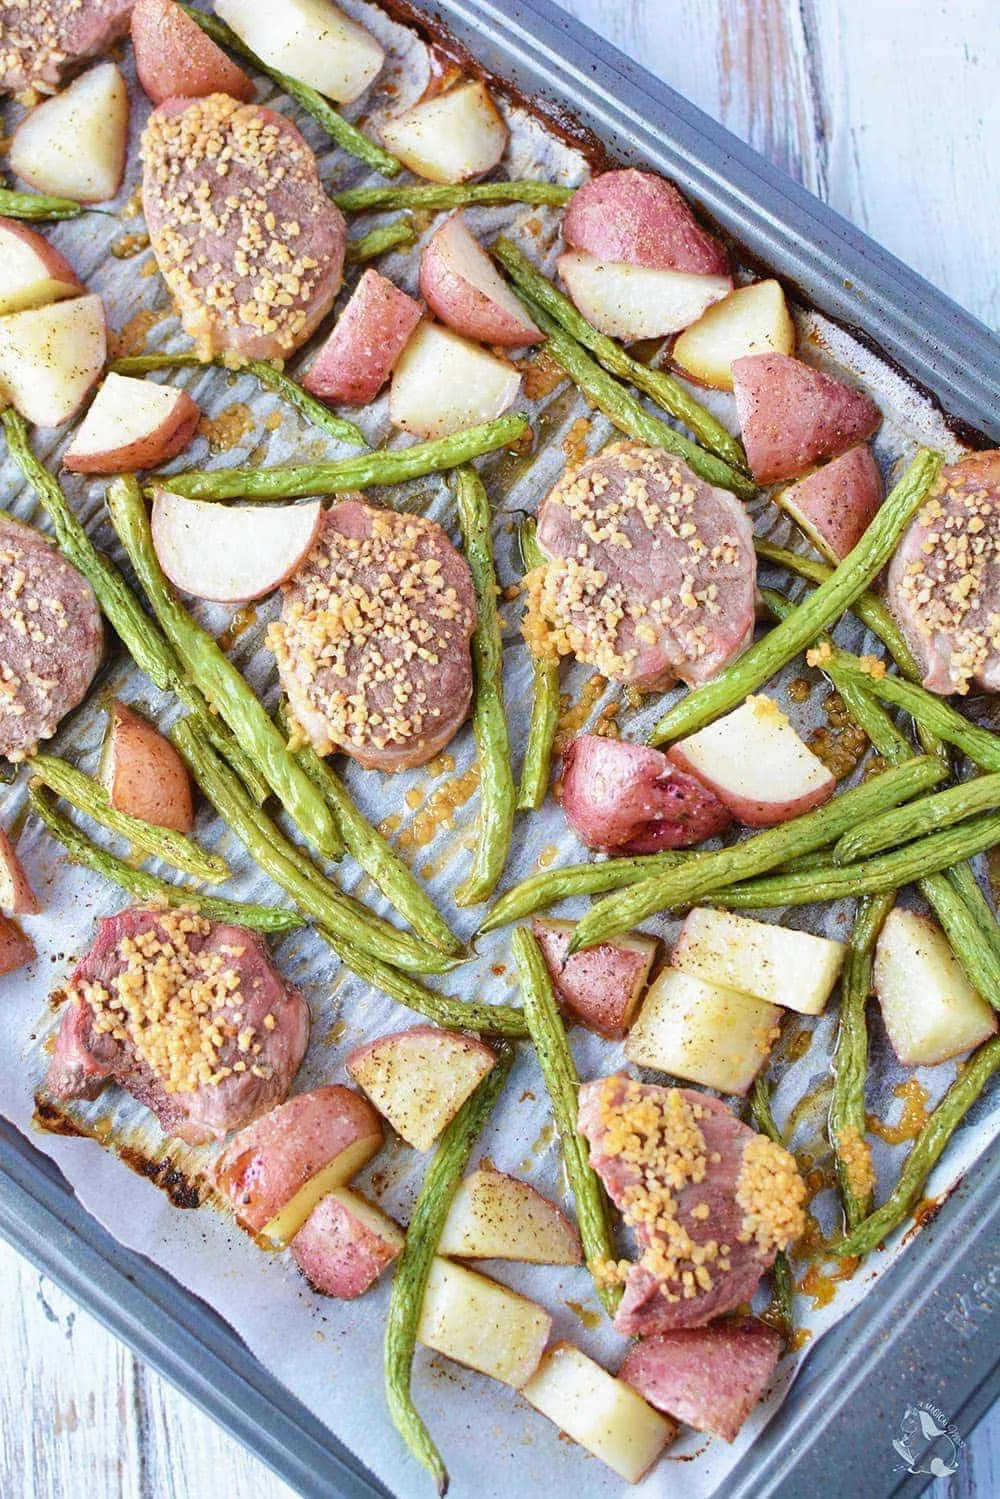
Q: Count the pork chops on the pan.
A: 8